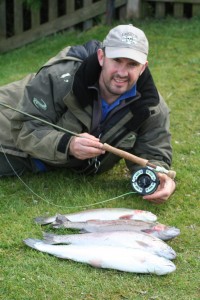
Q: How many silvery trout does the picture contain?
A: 4